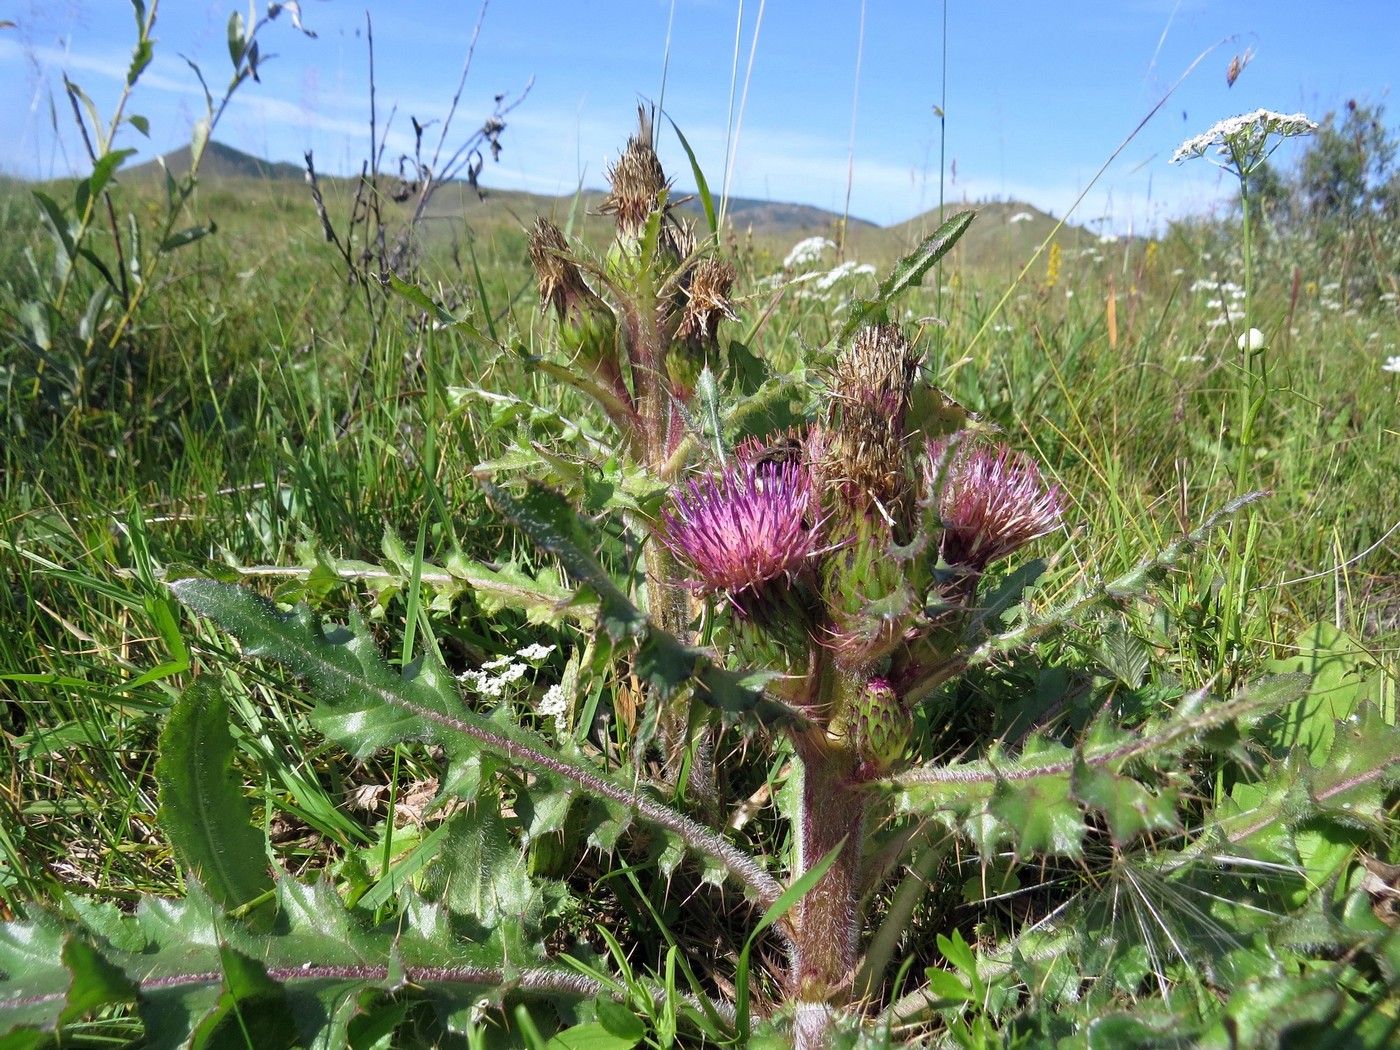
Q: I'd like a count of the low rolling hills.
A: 3